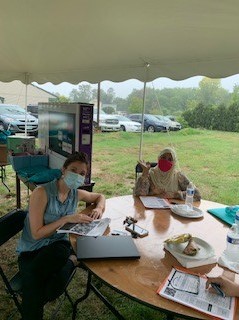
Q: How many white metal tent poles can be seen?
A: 2